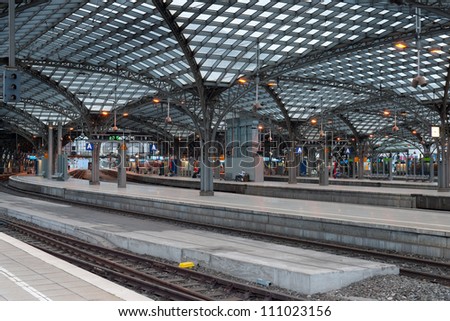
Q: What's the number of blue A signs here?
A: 4